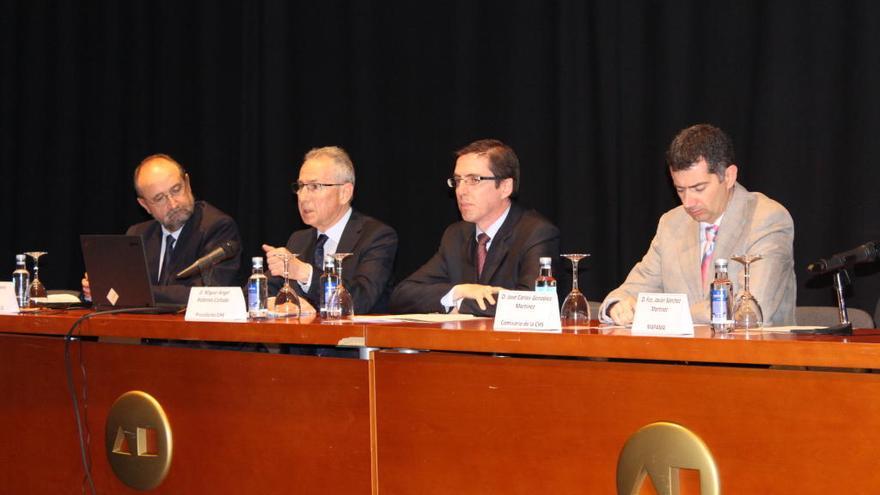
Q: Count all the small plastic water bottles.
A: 5